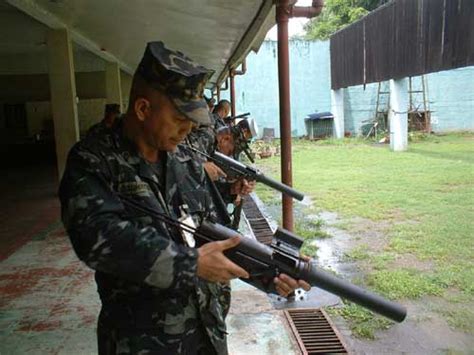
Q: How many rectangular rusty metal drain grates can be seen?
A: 2